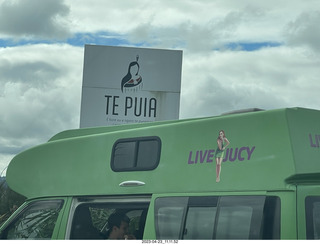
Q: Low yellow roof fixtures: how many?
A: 0